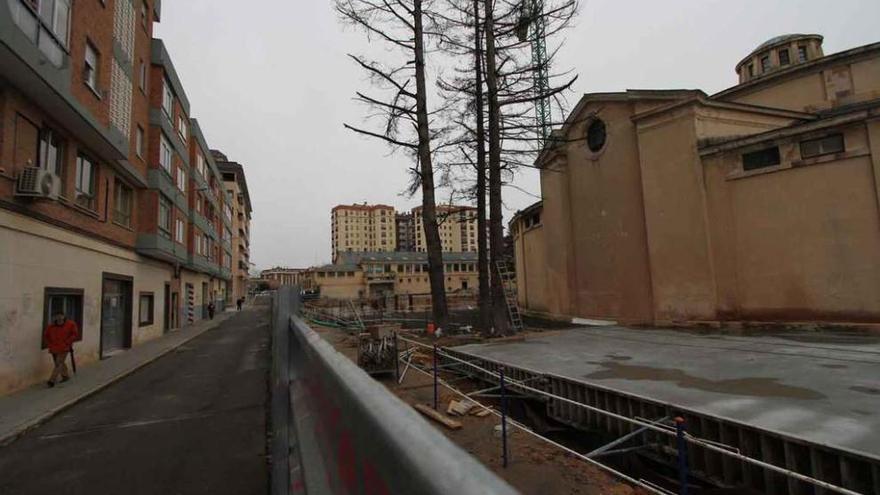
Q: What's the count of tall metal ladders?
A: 1